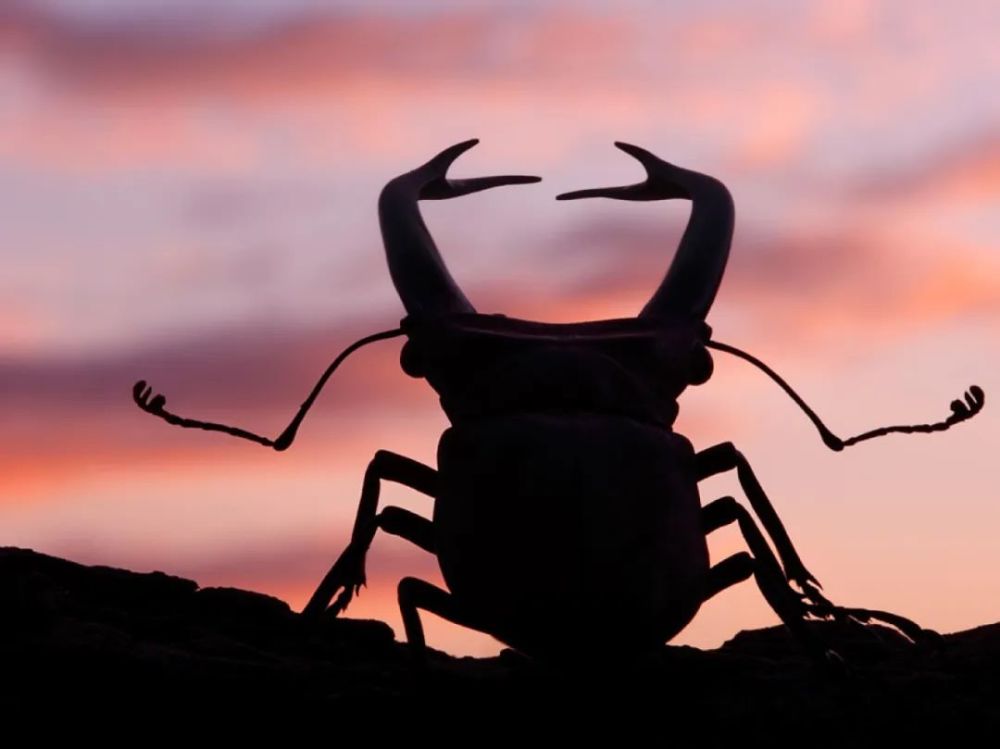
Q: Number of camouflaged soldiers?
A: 0